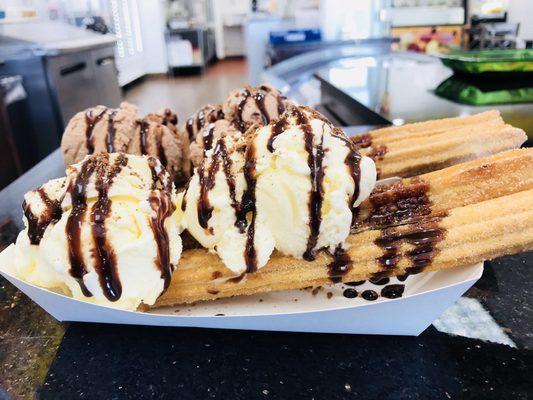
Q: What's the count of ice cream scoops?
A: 4